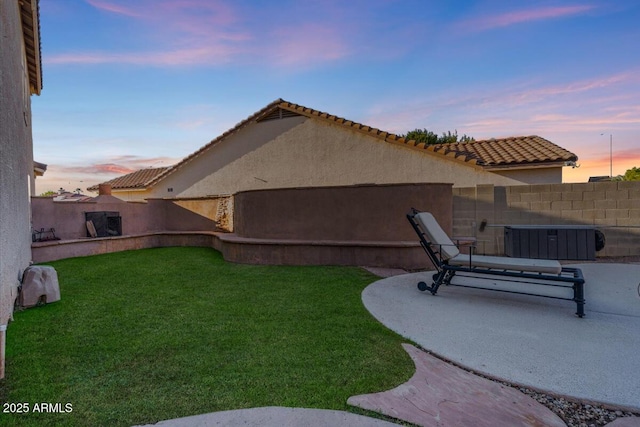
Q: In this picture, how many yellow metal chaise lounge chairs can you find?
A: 0